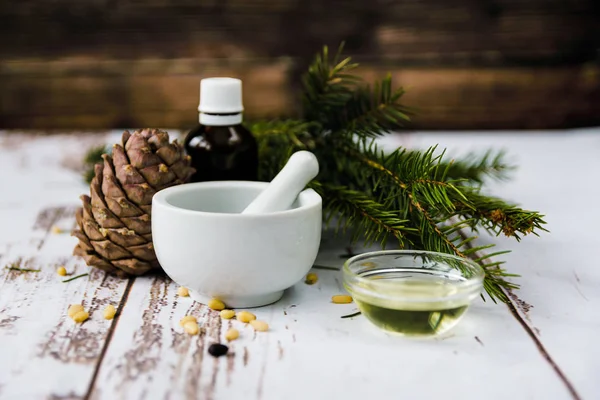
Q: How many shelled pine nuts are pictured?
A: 15